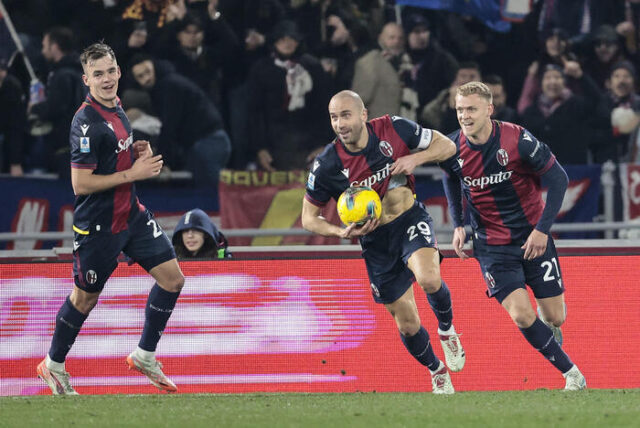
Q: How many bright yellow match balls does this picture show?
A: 1